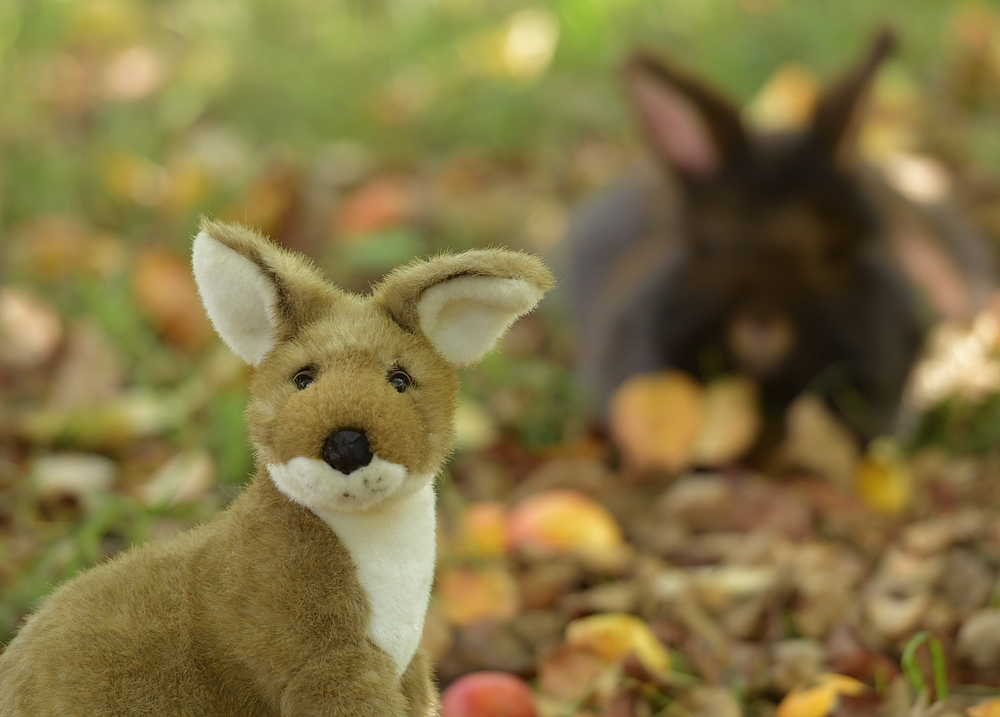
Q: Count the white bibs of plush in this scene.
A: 1